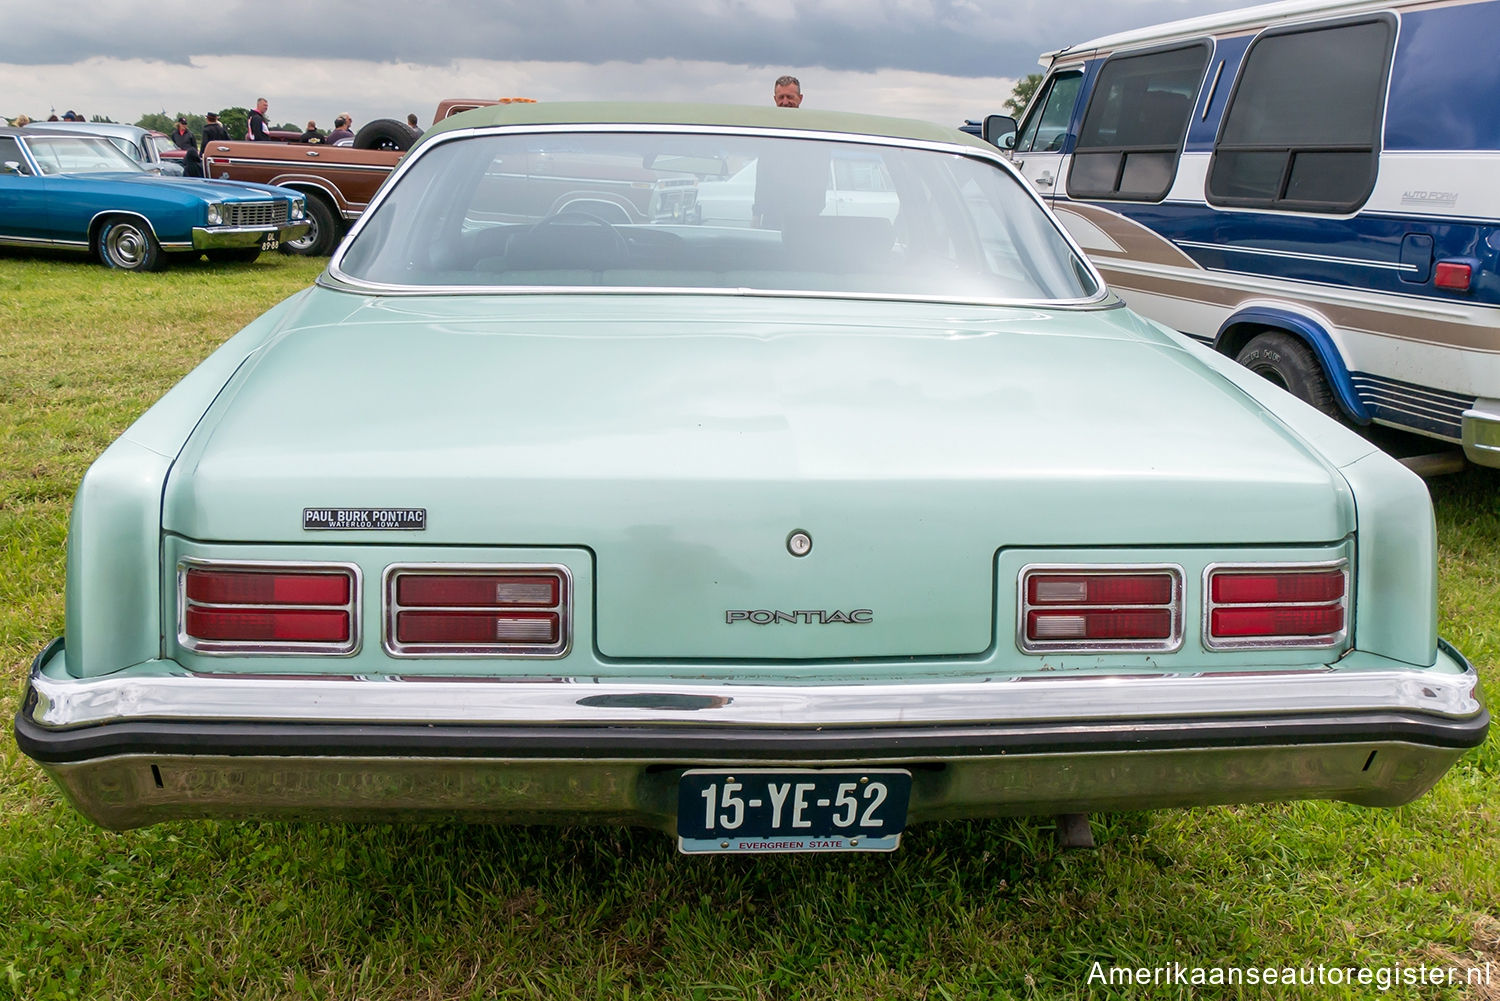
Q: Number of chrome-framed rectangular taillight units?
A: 4